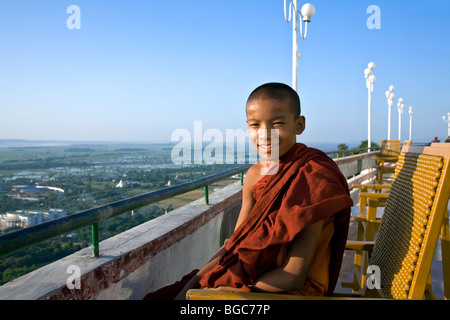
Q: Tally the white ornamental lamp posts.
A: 6